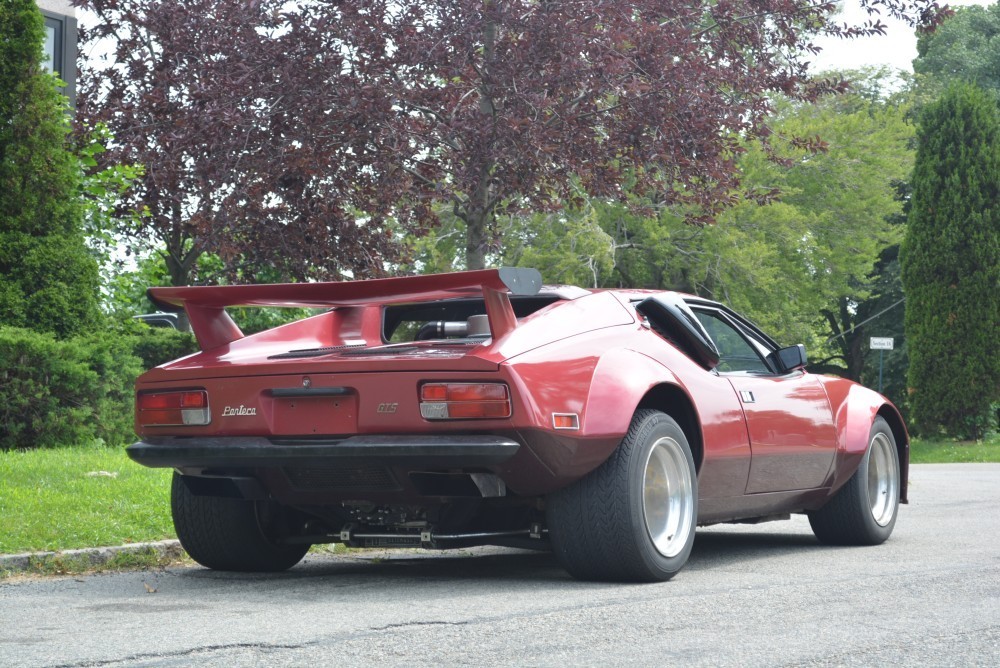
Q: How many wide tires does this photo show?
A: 3